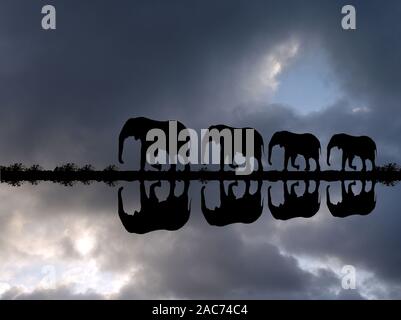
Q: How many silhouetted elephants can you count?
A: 4